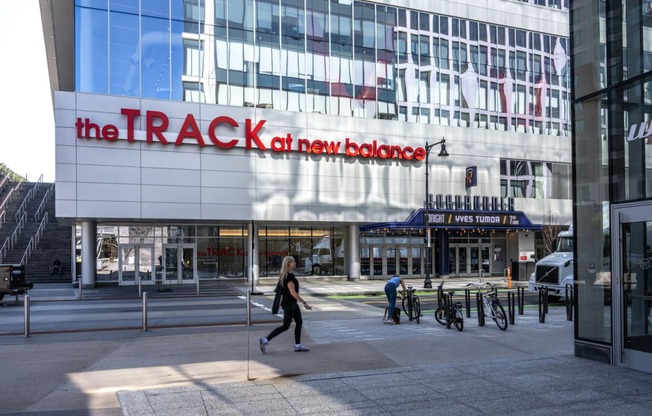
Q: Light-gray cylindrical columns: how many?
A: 3